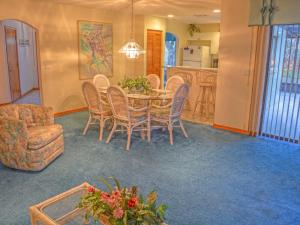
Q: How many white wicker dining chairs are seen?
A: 6